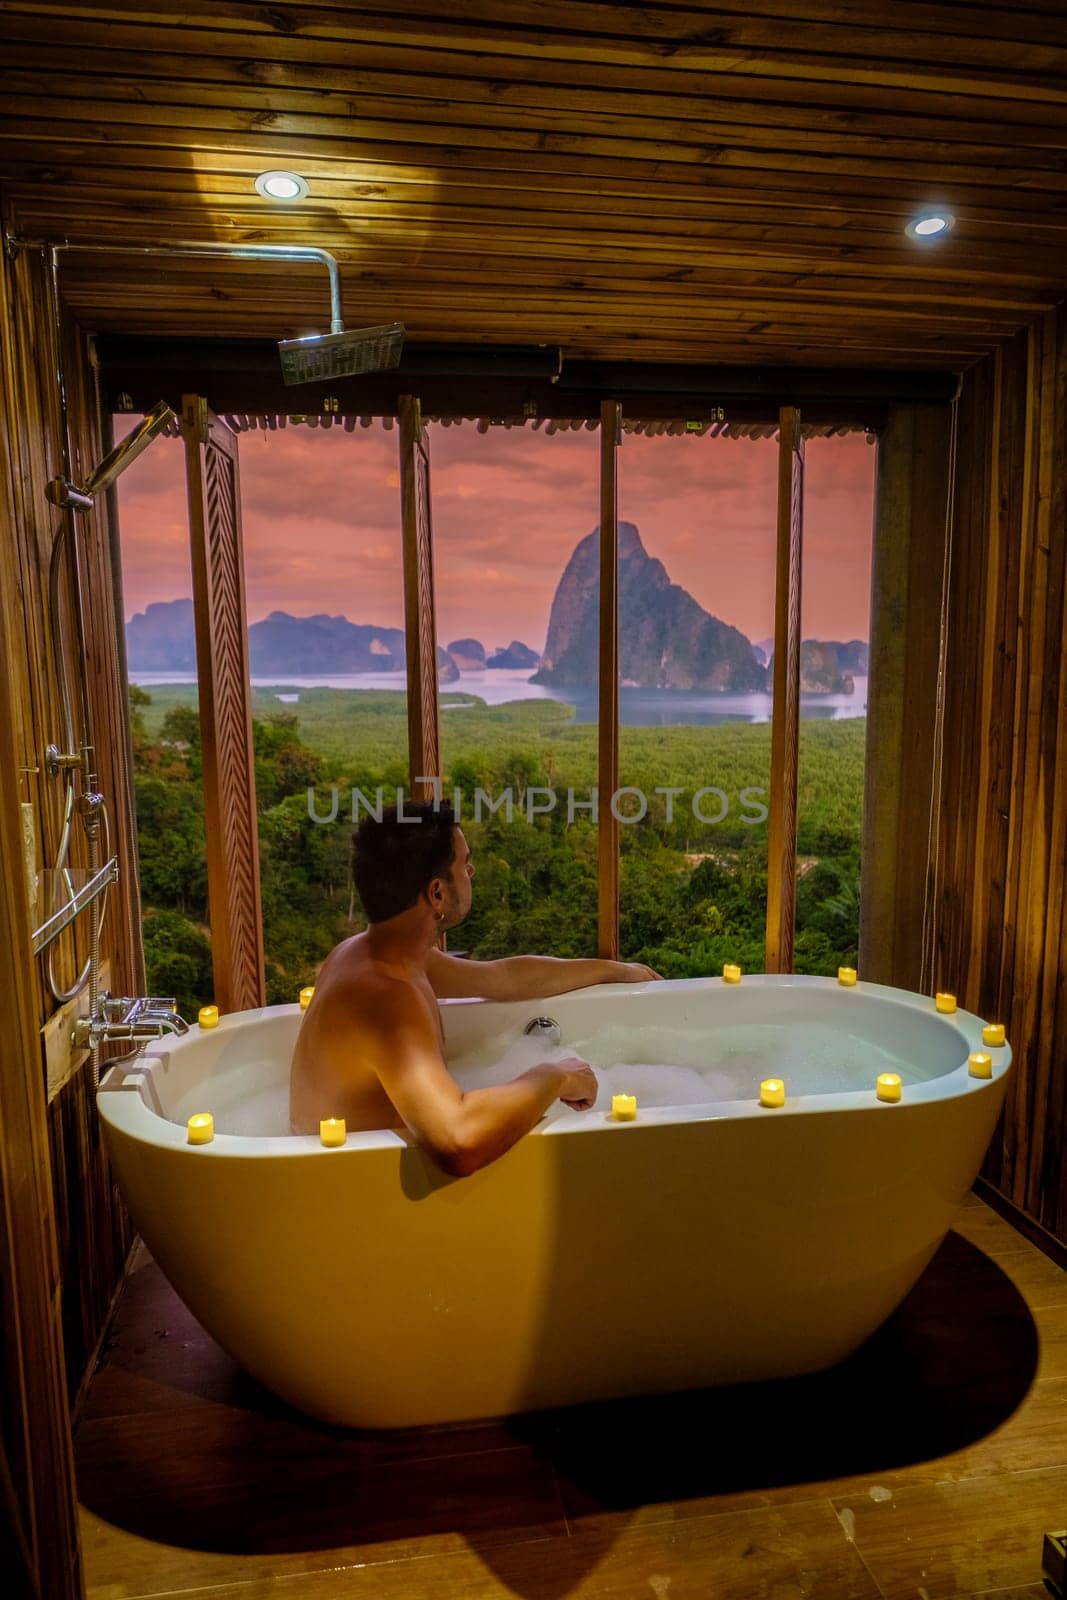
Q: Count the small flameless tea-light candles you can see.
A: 12